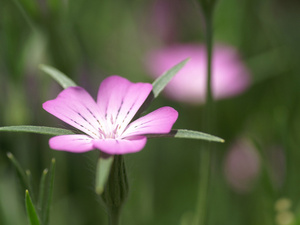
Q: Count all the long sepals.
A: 5